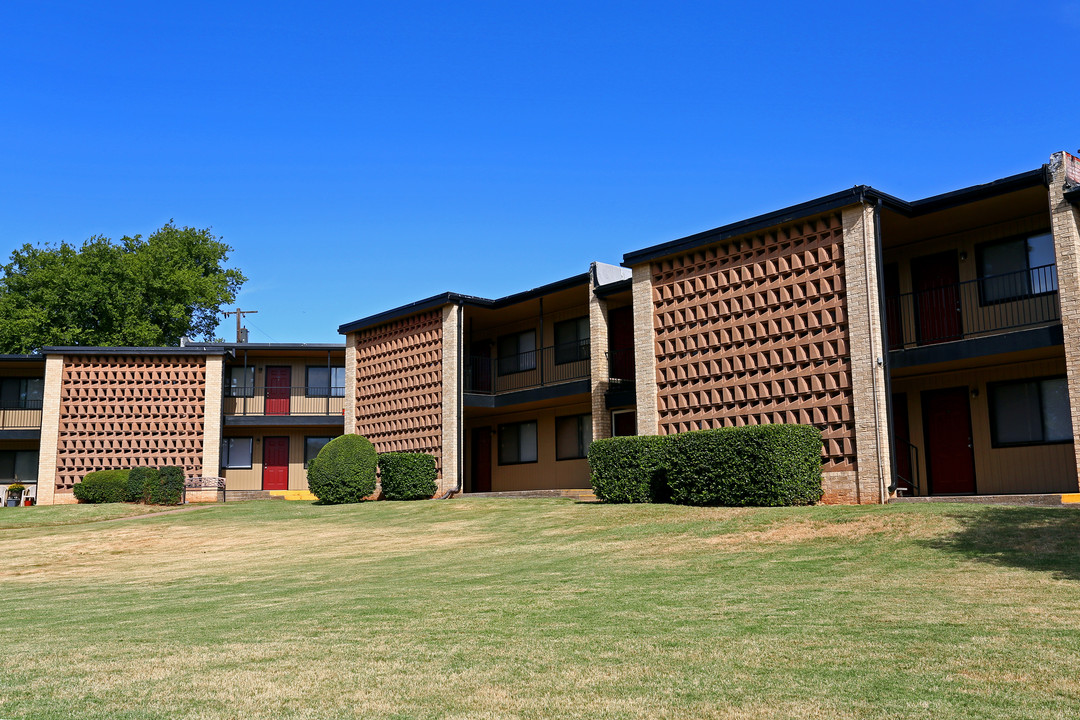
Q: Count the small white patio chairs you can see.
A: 2